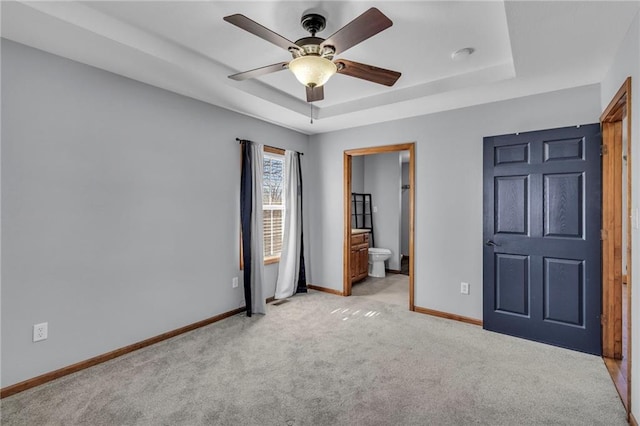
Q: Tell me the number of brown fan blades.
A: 5